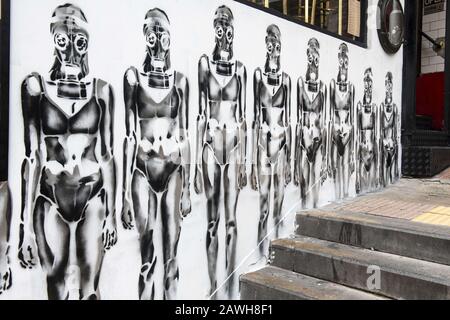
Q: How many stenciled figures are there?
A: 8